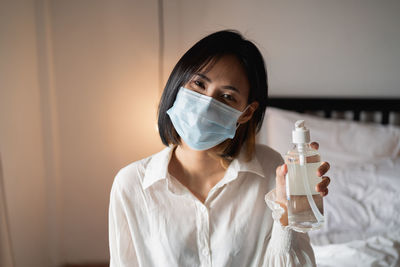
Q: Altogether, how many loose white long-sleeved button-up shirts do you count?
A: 1